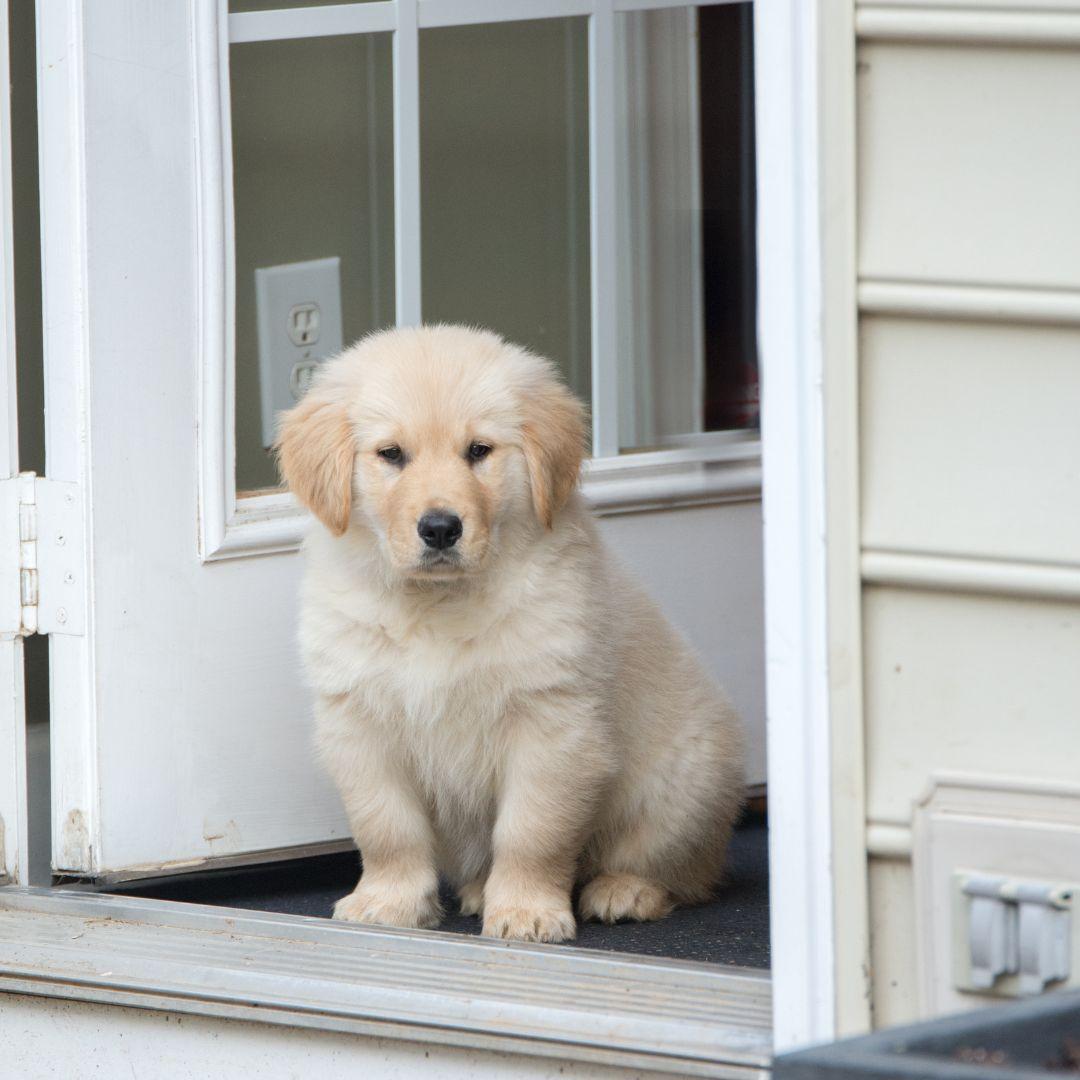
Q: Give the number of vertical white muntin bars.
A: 2